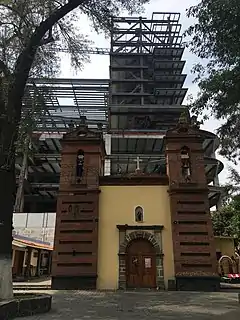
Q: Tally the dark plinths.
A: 2